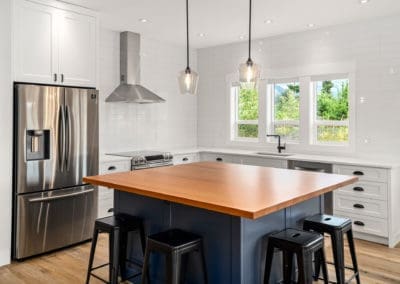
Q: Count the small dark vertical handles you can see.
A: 2